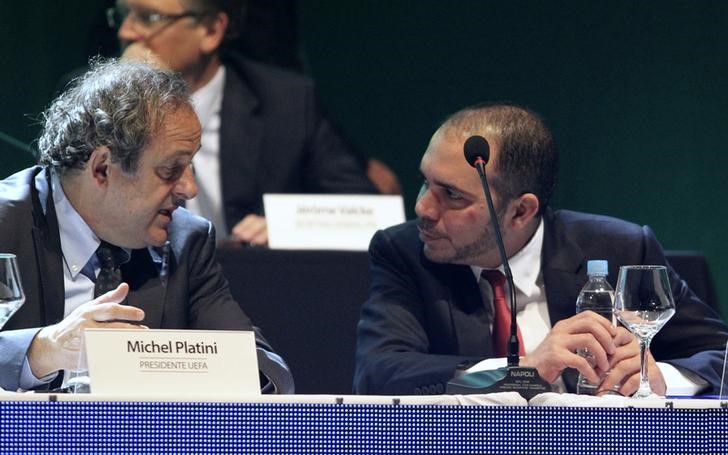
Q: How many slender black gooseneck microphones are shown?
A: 1